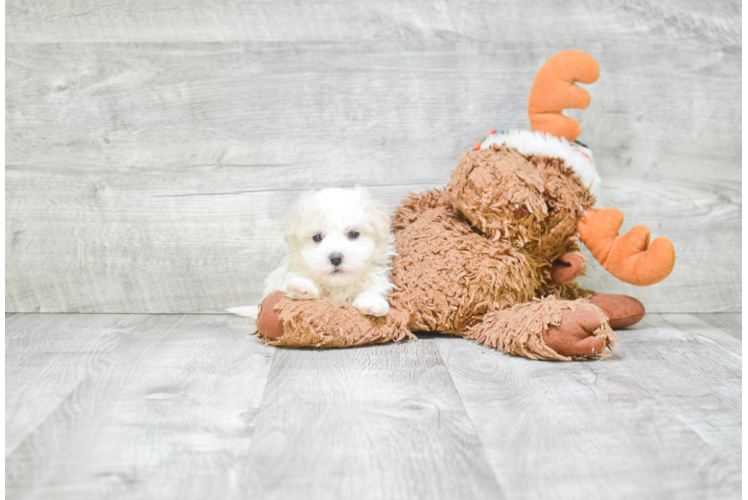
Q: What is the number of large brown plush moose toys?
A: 1